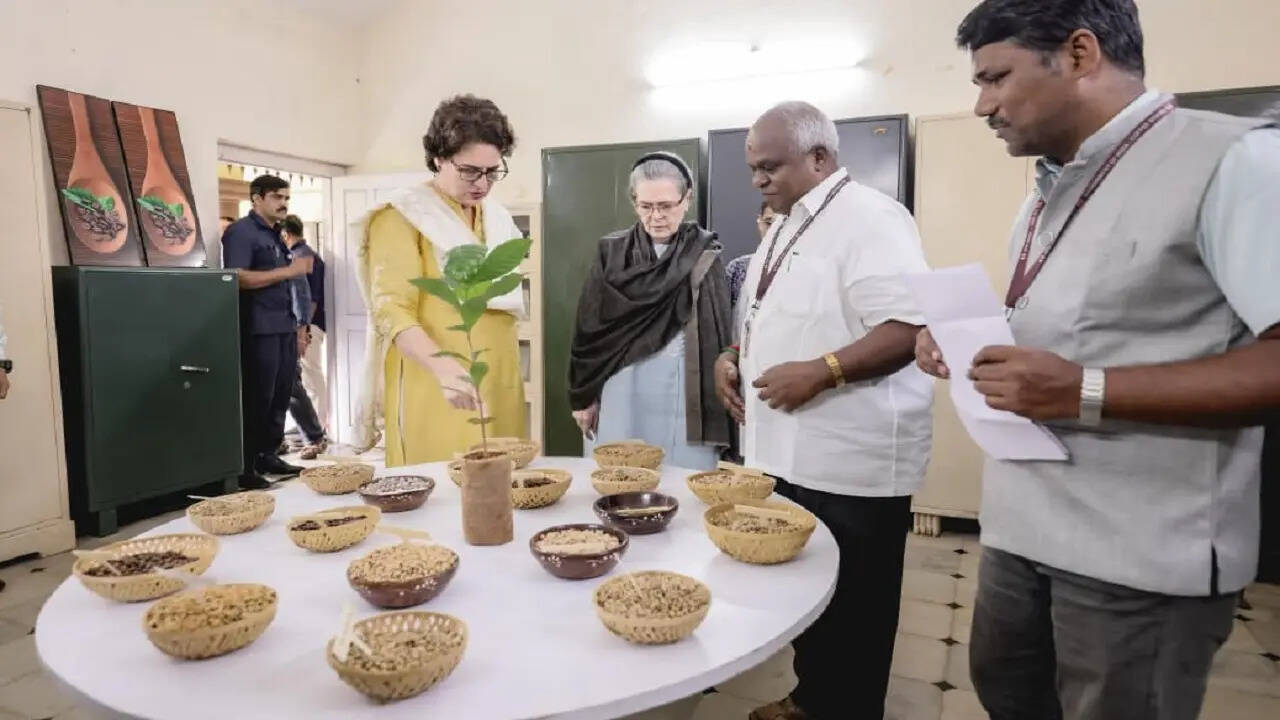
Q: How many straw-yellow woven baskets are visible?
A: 14